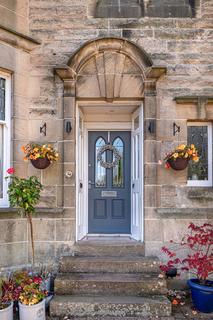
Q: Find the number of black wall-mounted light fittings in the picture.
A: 2